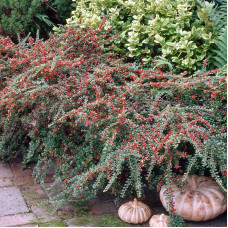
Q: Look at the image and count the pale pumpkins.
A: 3